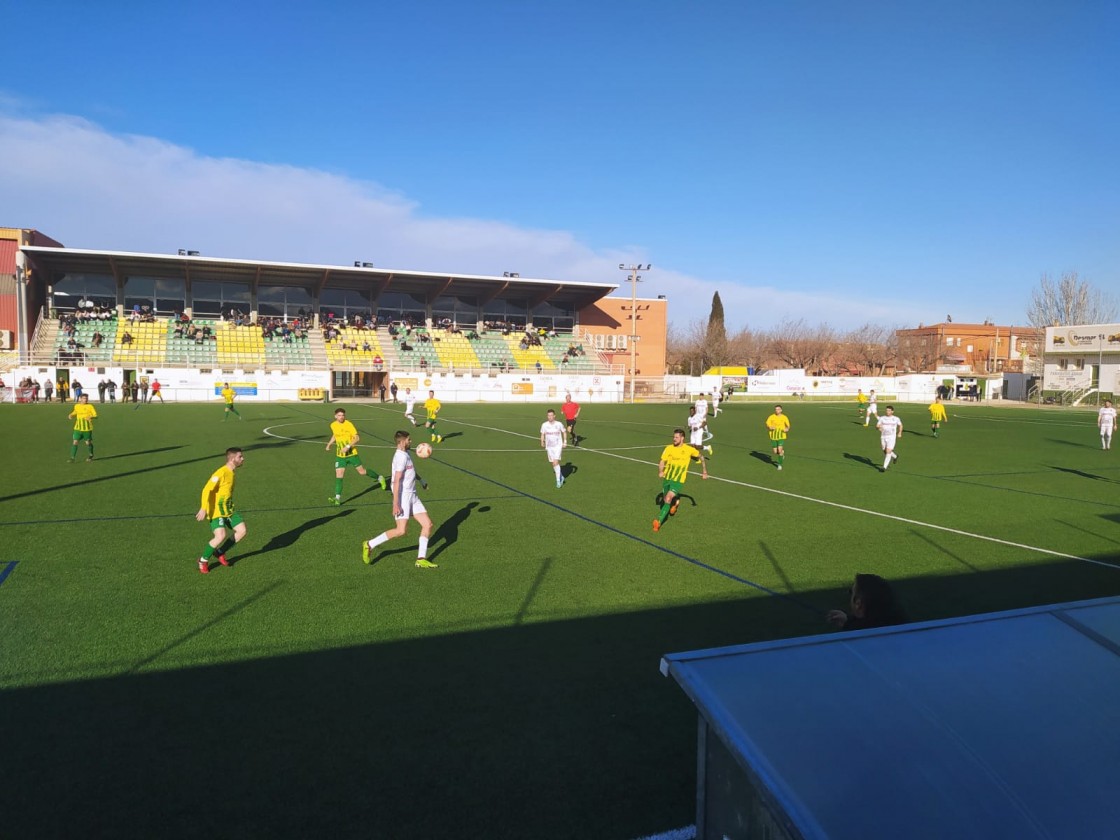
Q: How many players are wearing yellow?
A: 9